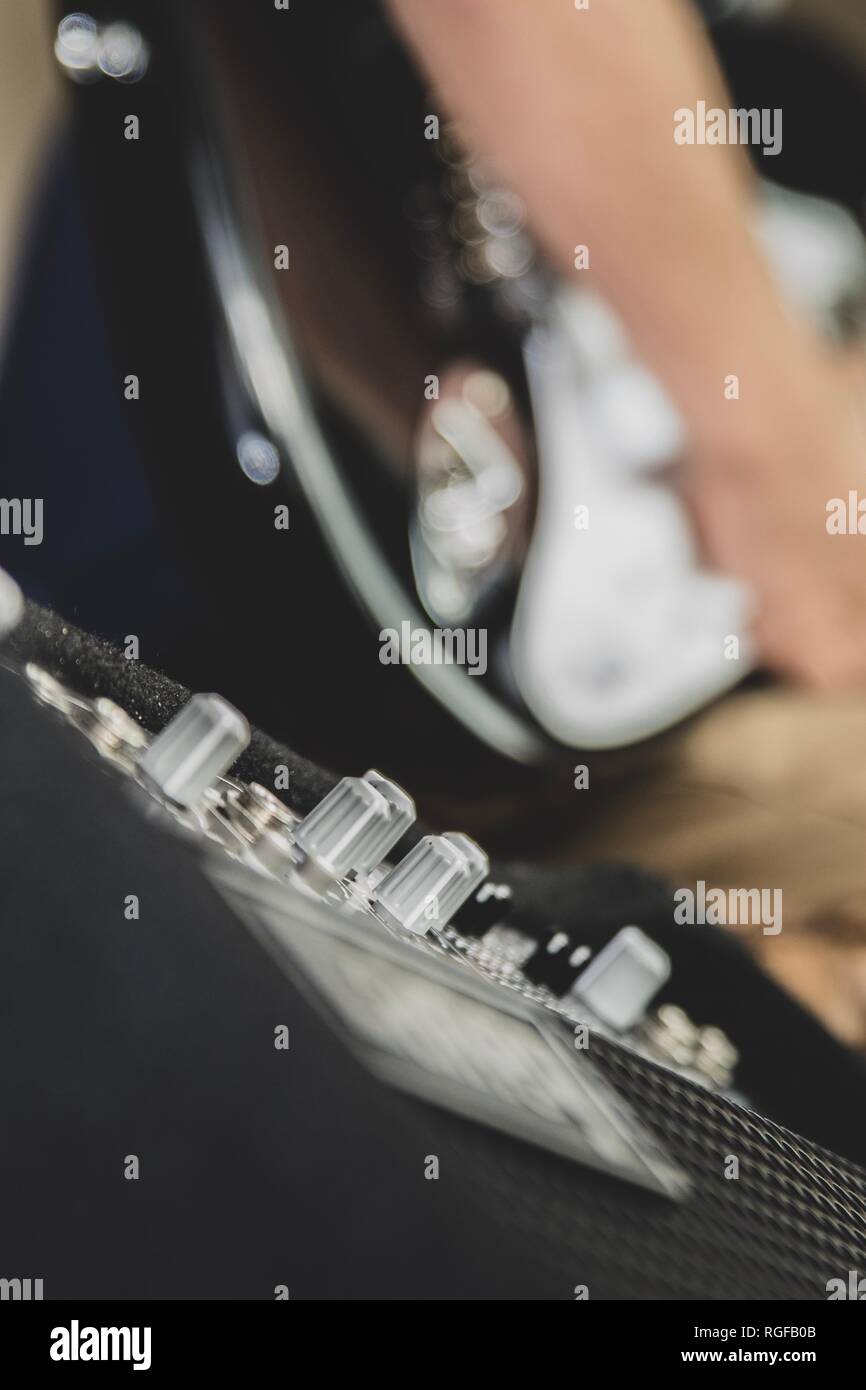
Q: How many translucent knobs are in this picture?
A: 6